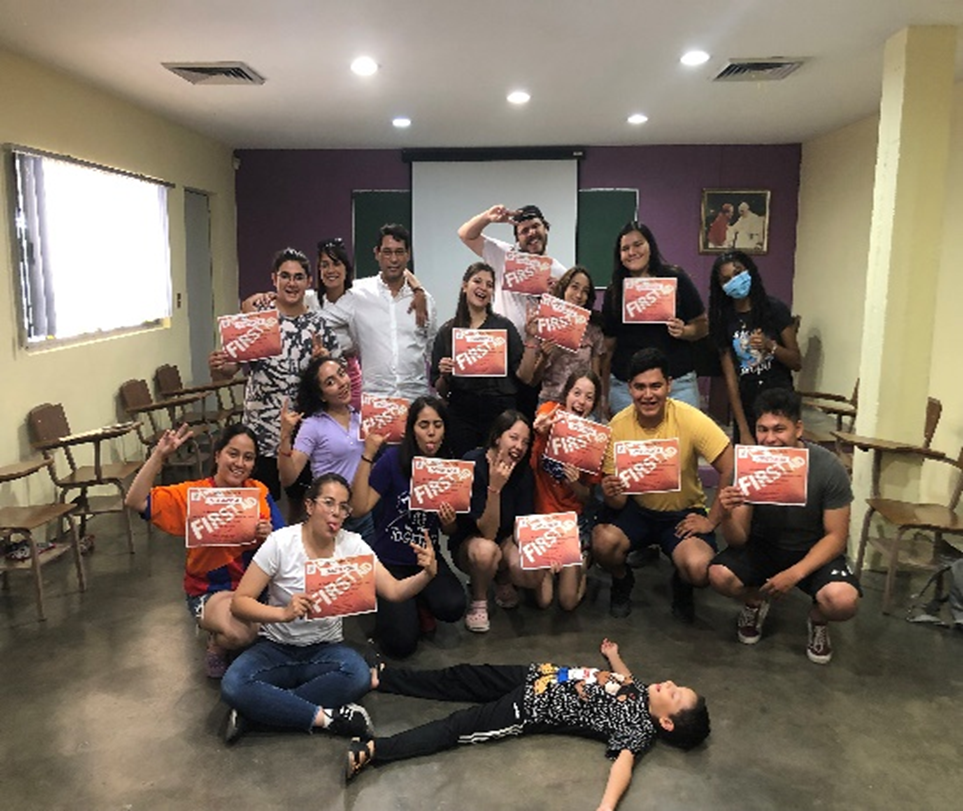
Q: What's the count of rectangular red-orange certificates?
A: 13